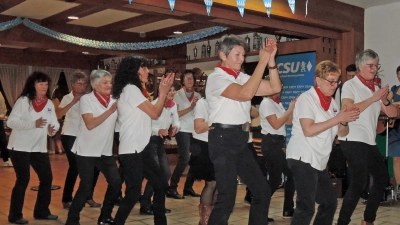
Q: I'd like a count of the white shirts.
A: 11